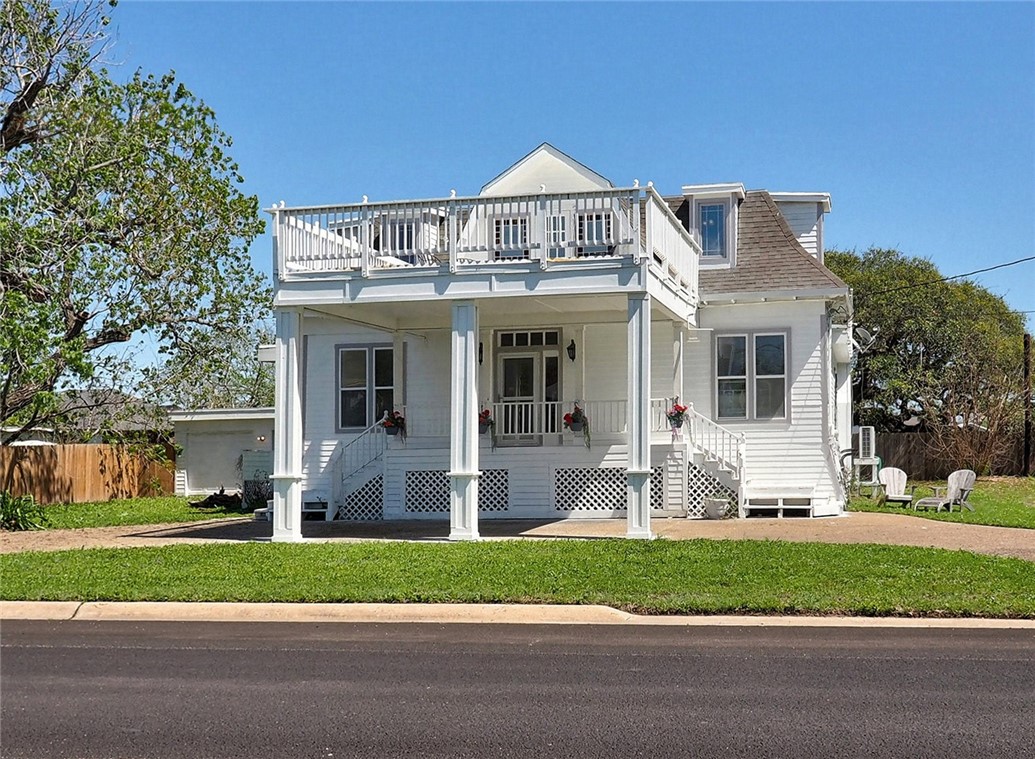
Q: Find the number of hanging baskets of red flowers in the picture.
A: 4